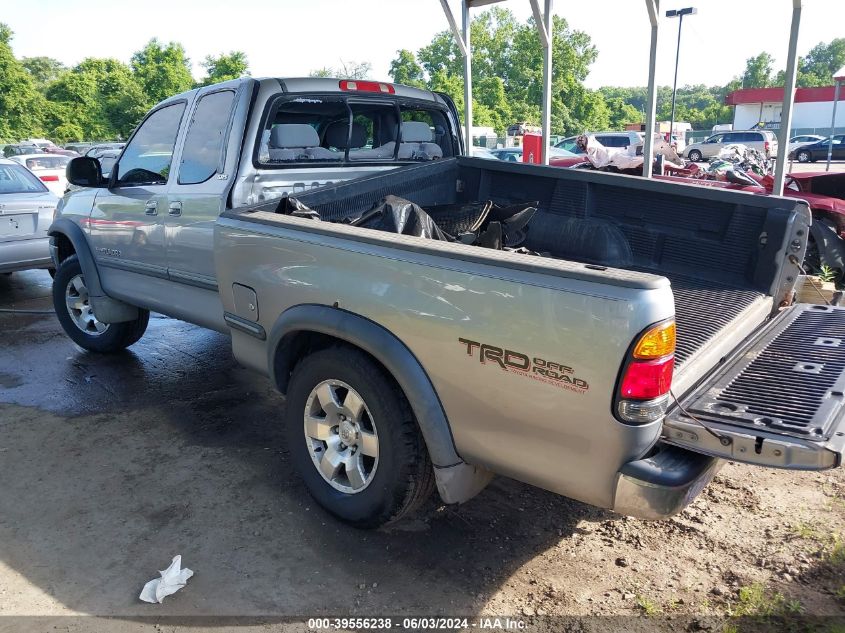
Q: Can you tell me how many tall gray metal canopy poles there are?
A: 4